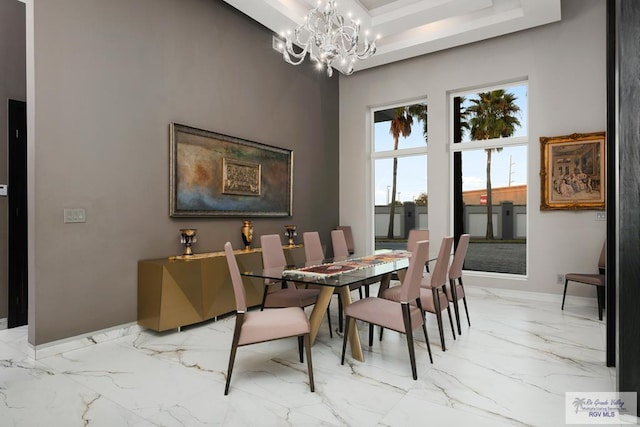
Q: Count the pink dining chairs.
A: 10